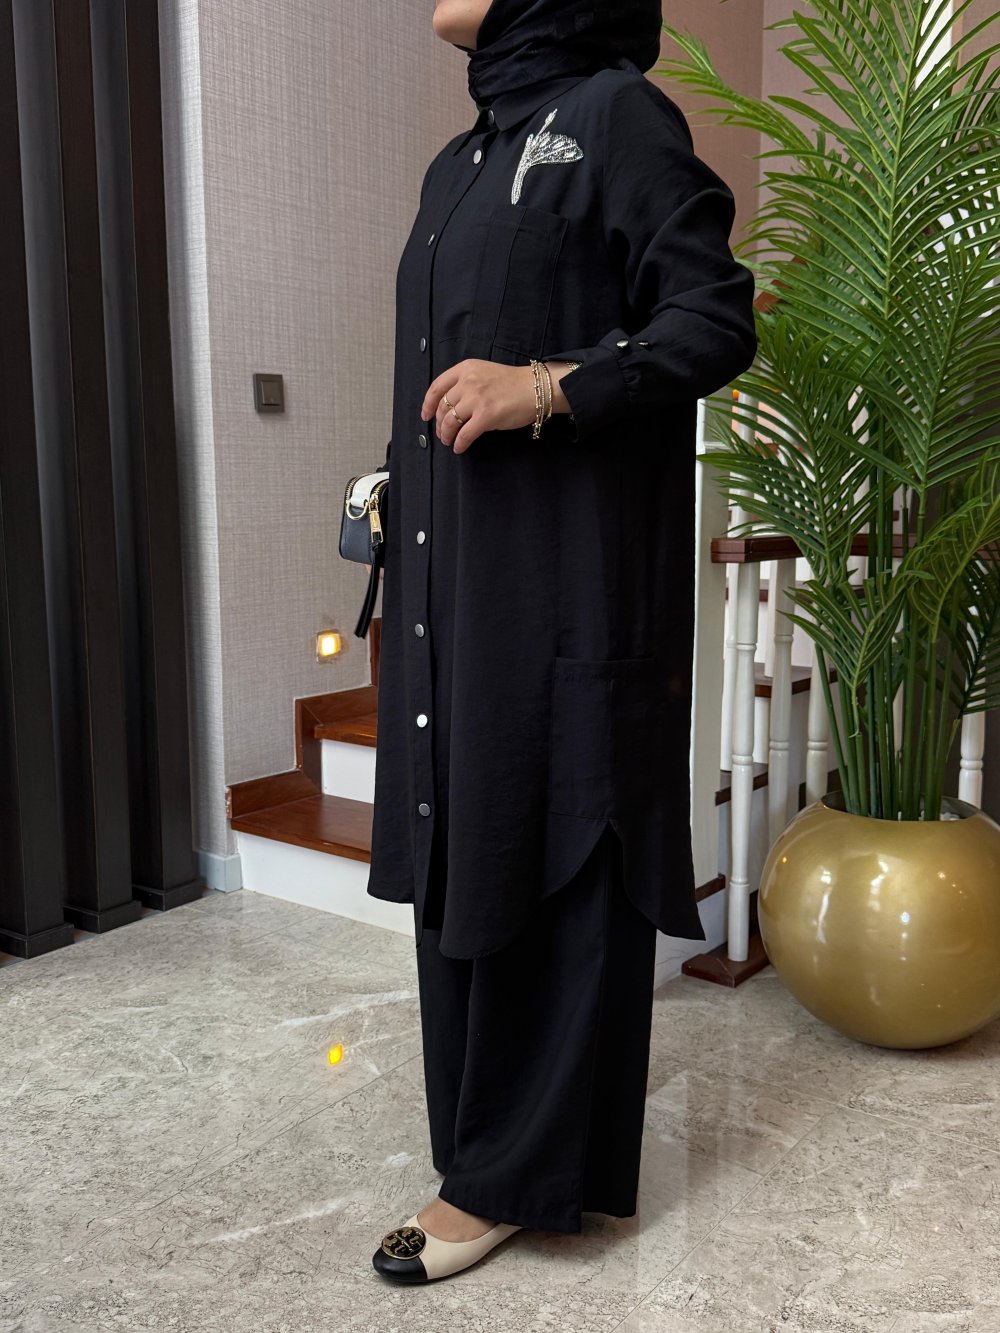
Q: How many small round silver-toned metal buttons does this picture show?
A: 11